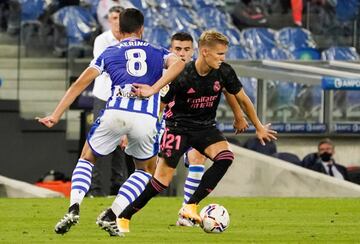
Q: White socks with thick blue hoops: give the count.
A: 3